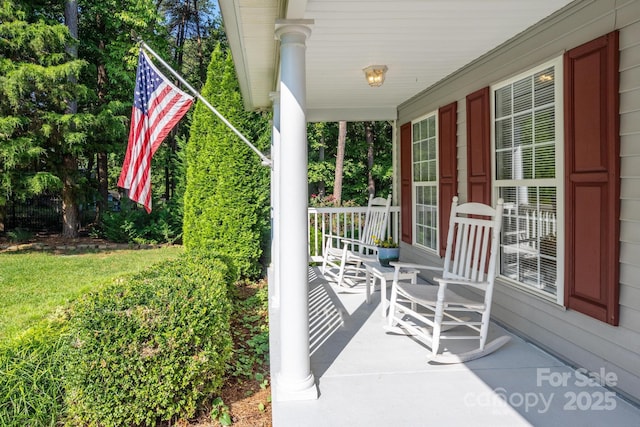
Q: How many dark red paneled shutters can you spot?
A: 4